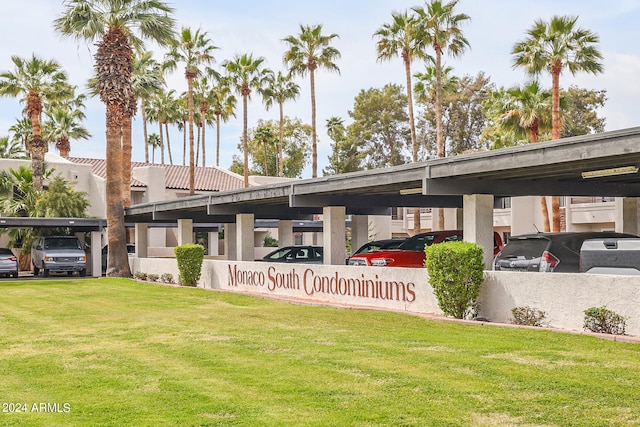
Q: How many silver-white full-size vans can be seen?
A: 1